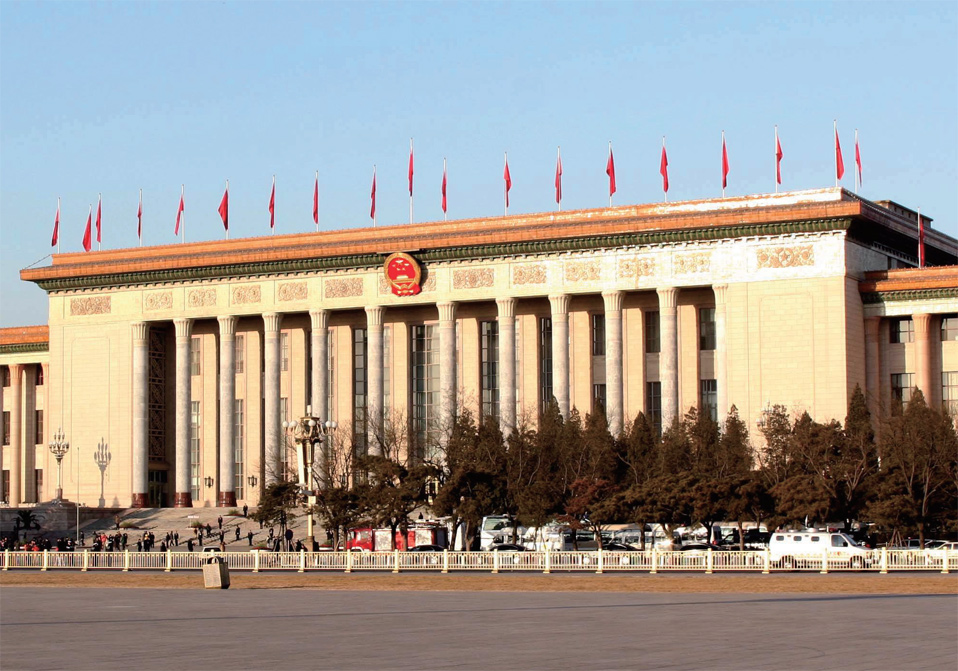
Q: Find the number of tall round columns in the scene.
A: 12